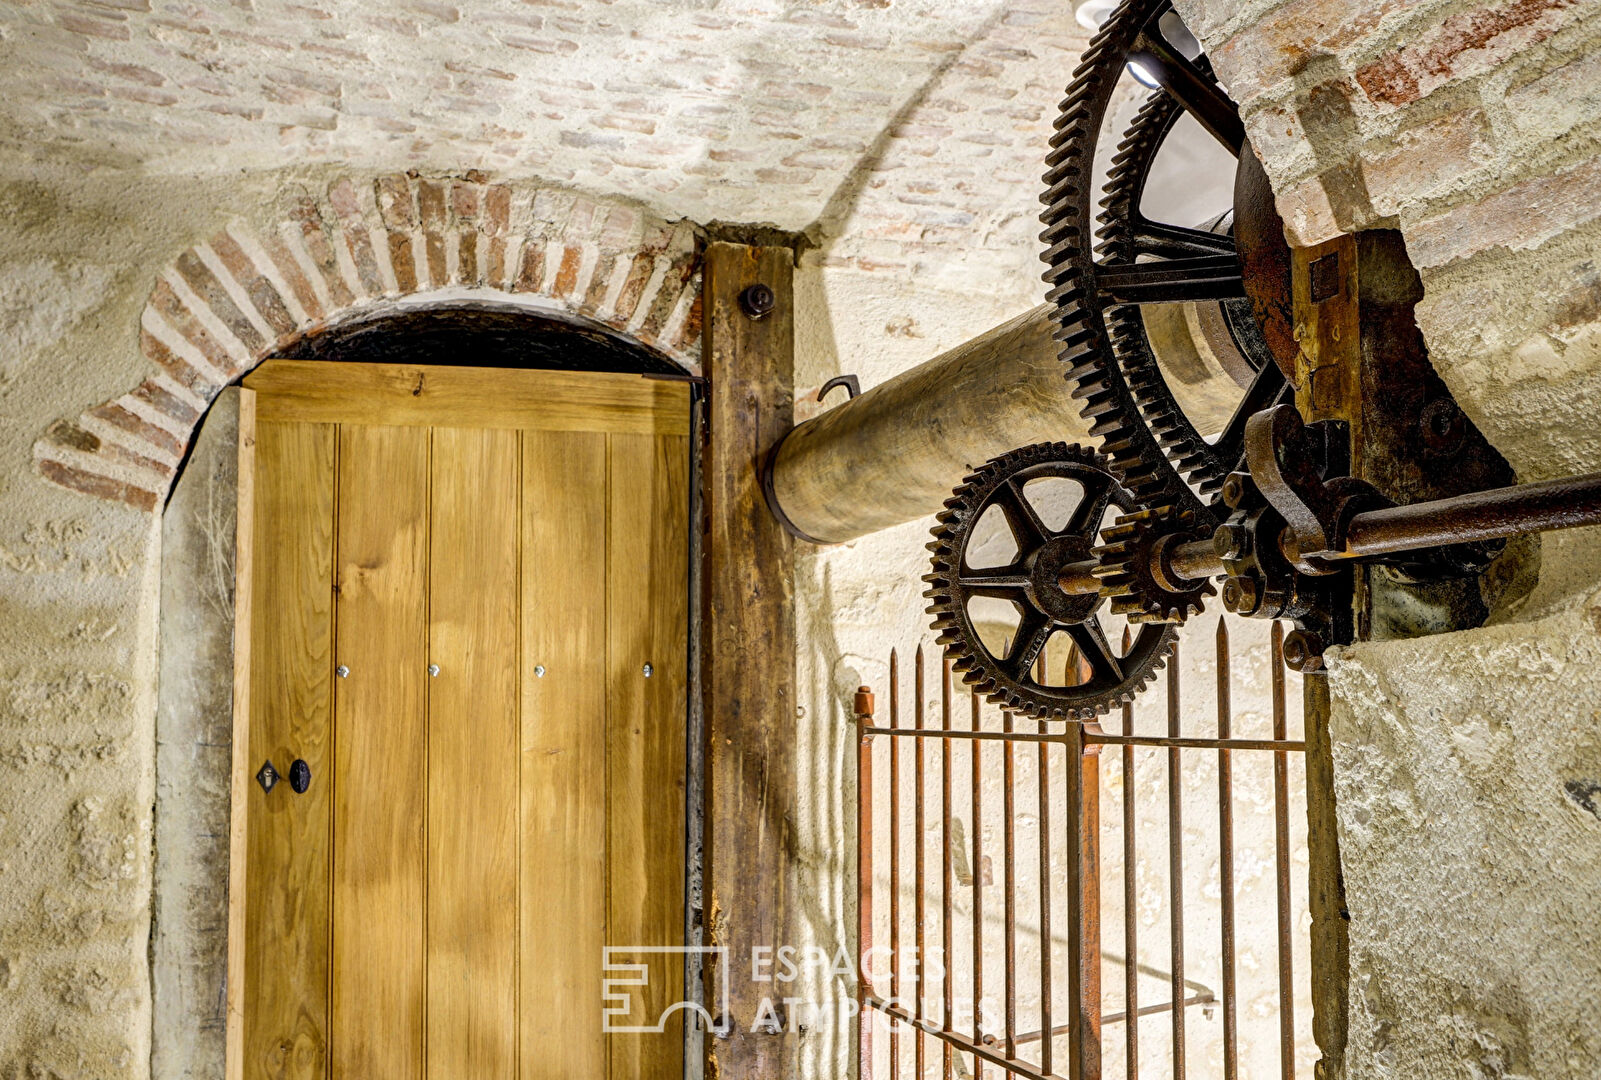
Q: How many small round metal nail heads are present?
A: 4